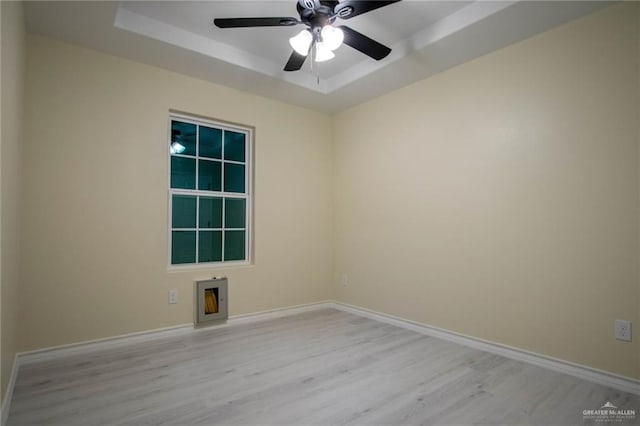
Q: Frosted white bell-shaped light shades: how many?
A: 3